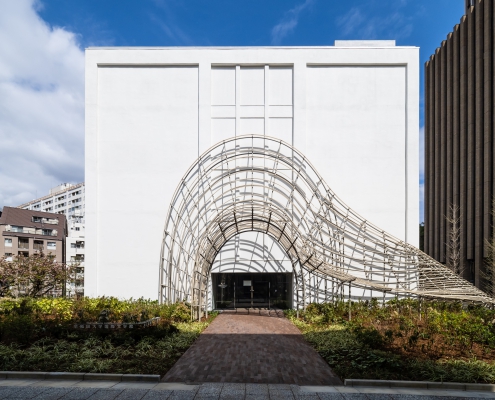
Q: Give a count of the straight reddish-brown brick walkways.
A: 1